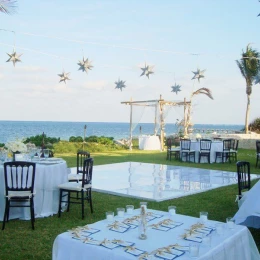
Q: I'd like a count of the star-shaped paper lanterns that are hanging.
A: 7